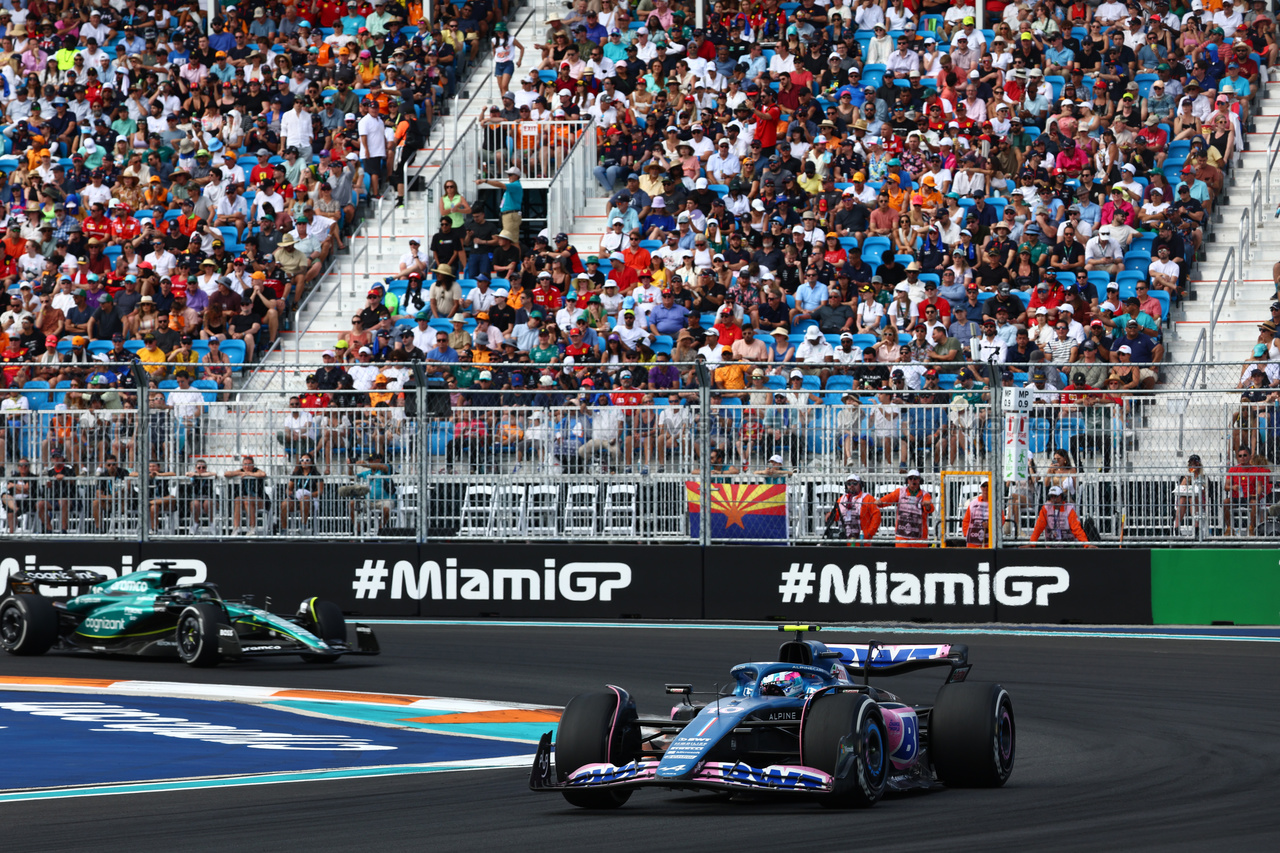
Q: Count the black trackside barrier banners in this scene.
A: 3